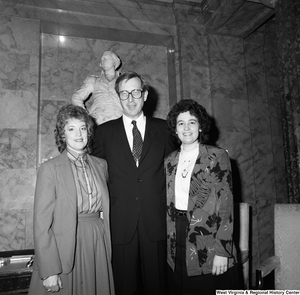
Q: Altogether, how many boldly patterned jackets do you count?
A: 1